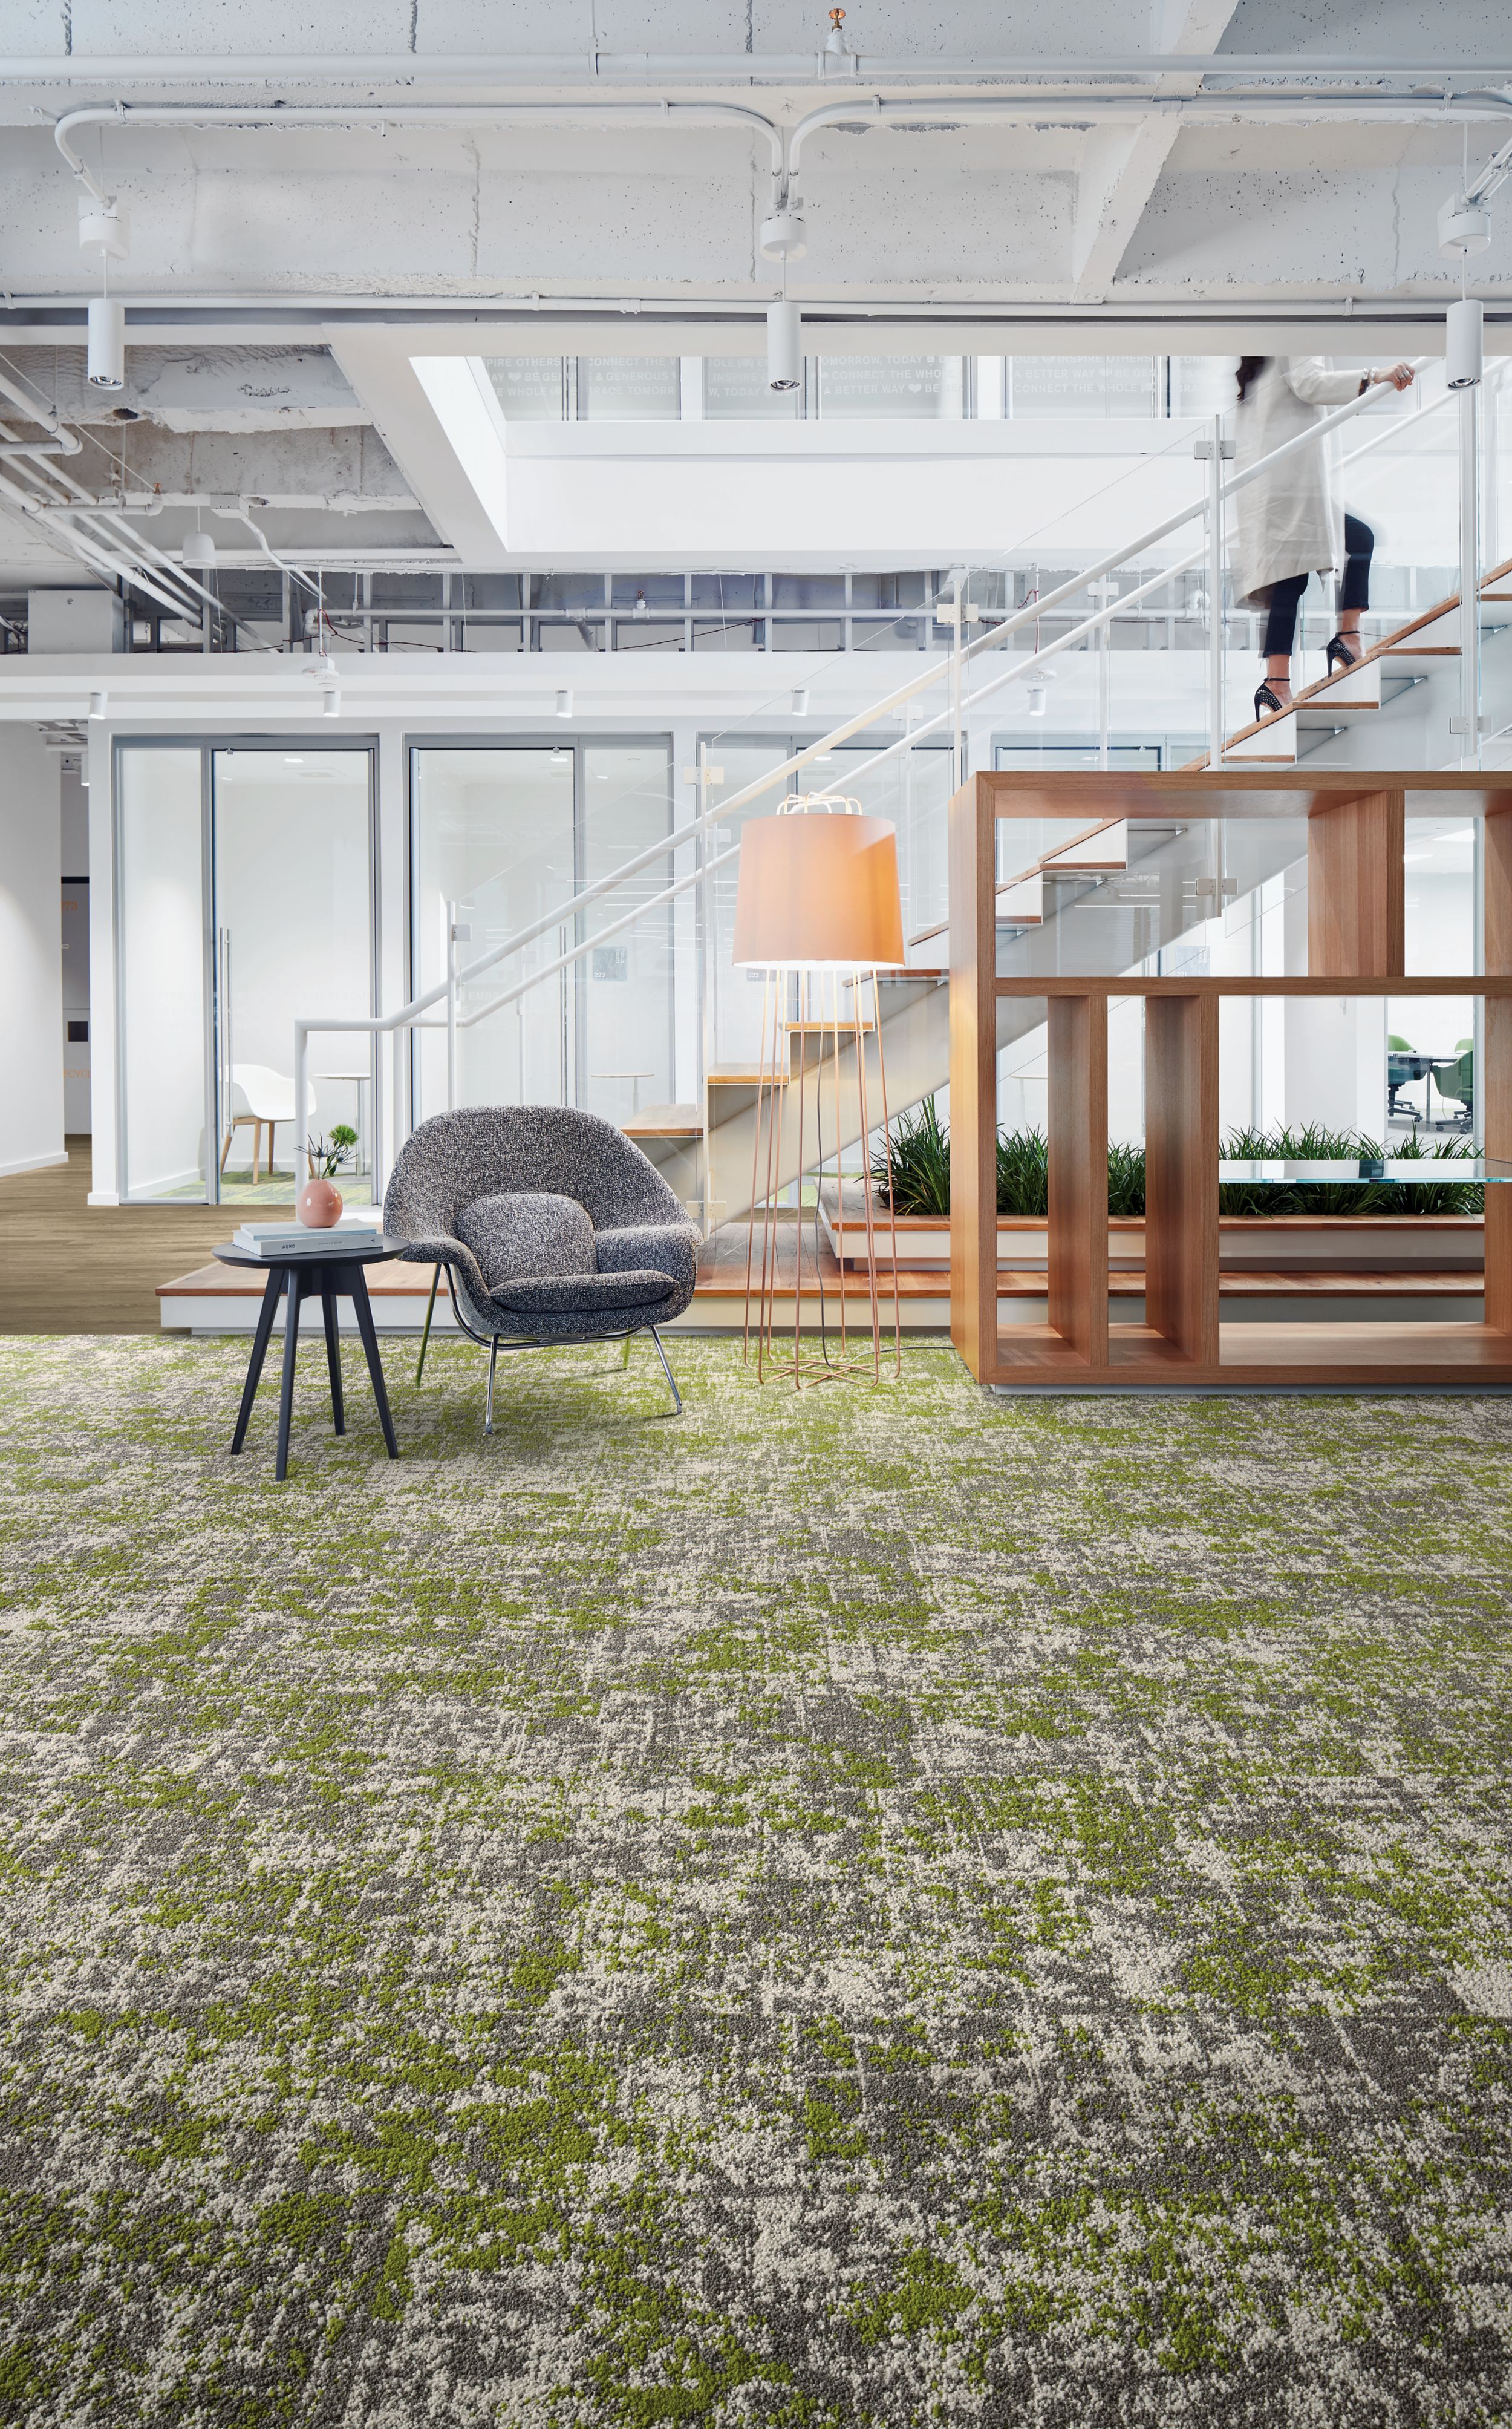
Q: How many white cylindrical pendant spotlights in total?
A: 3